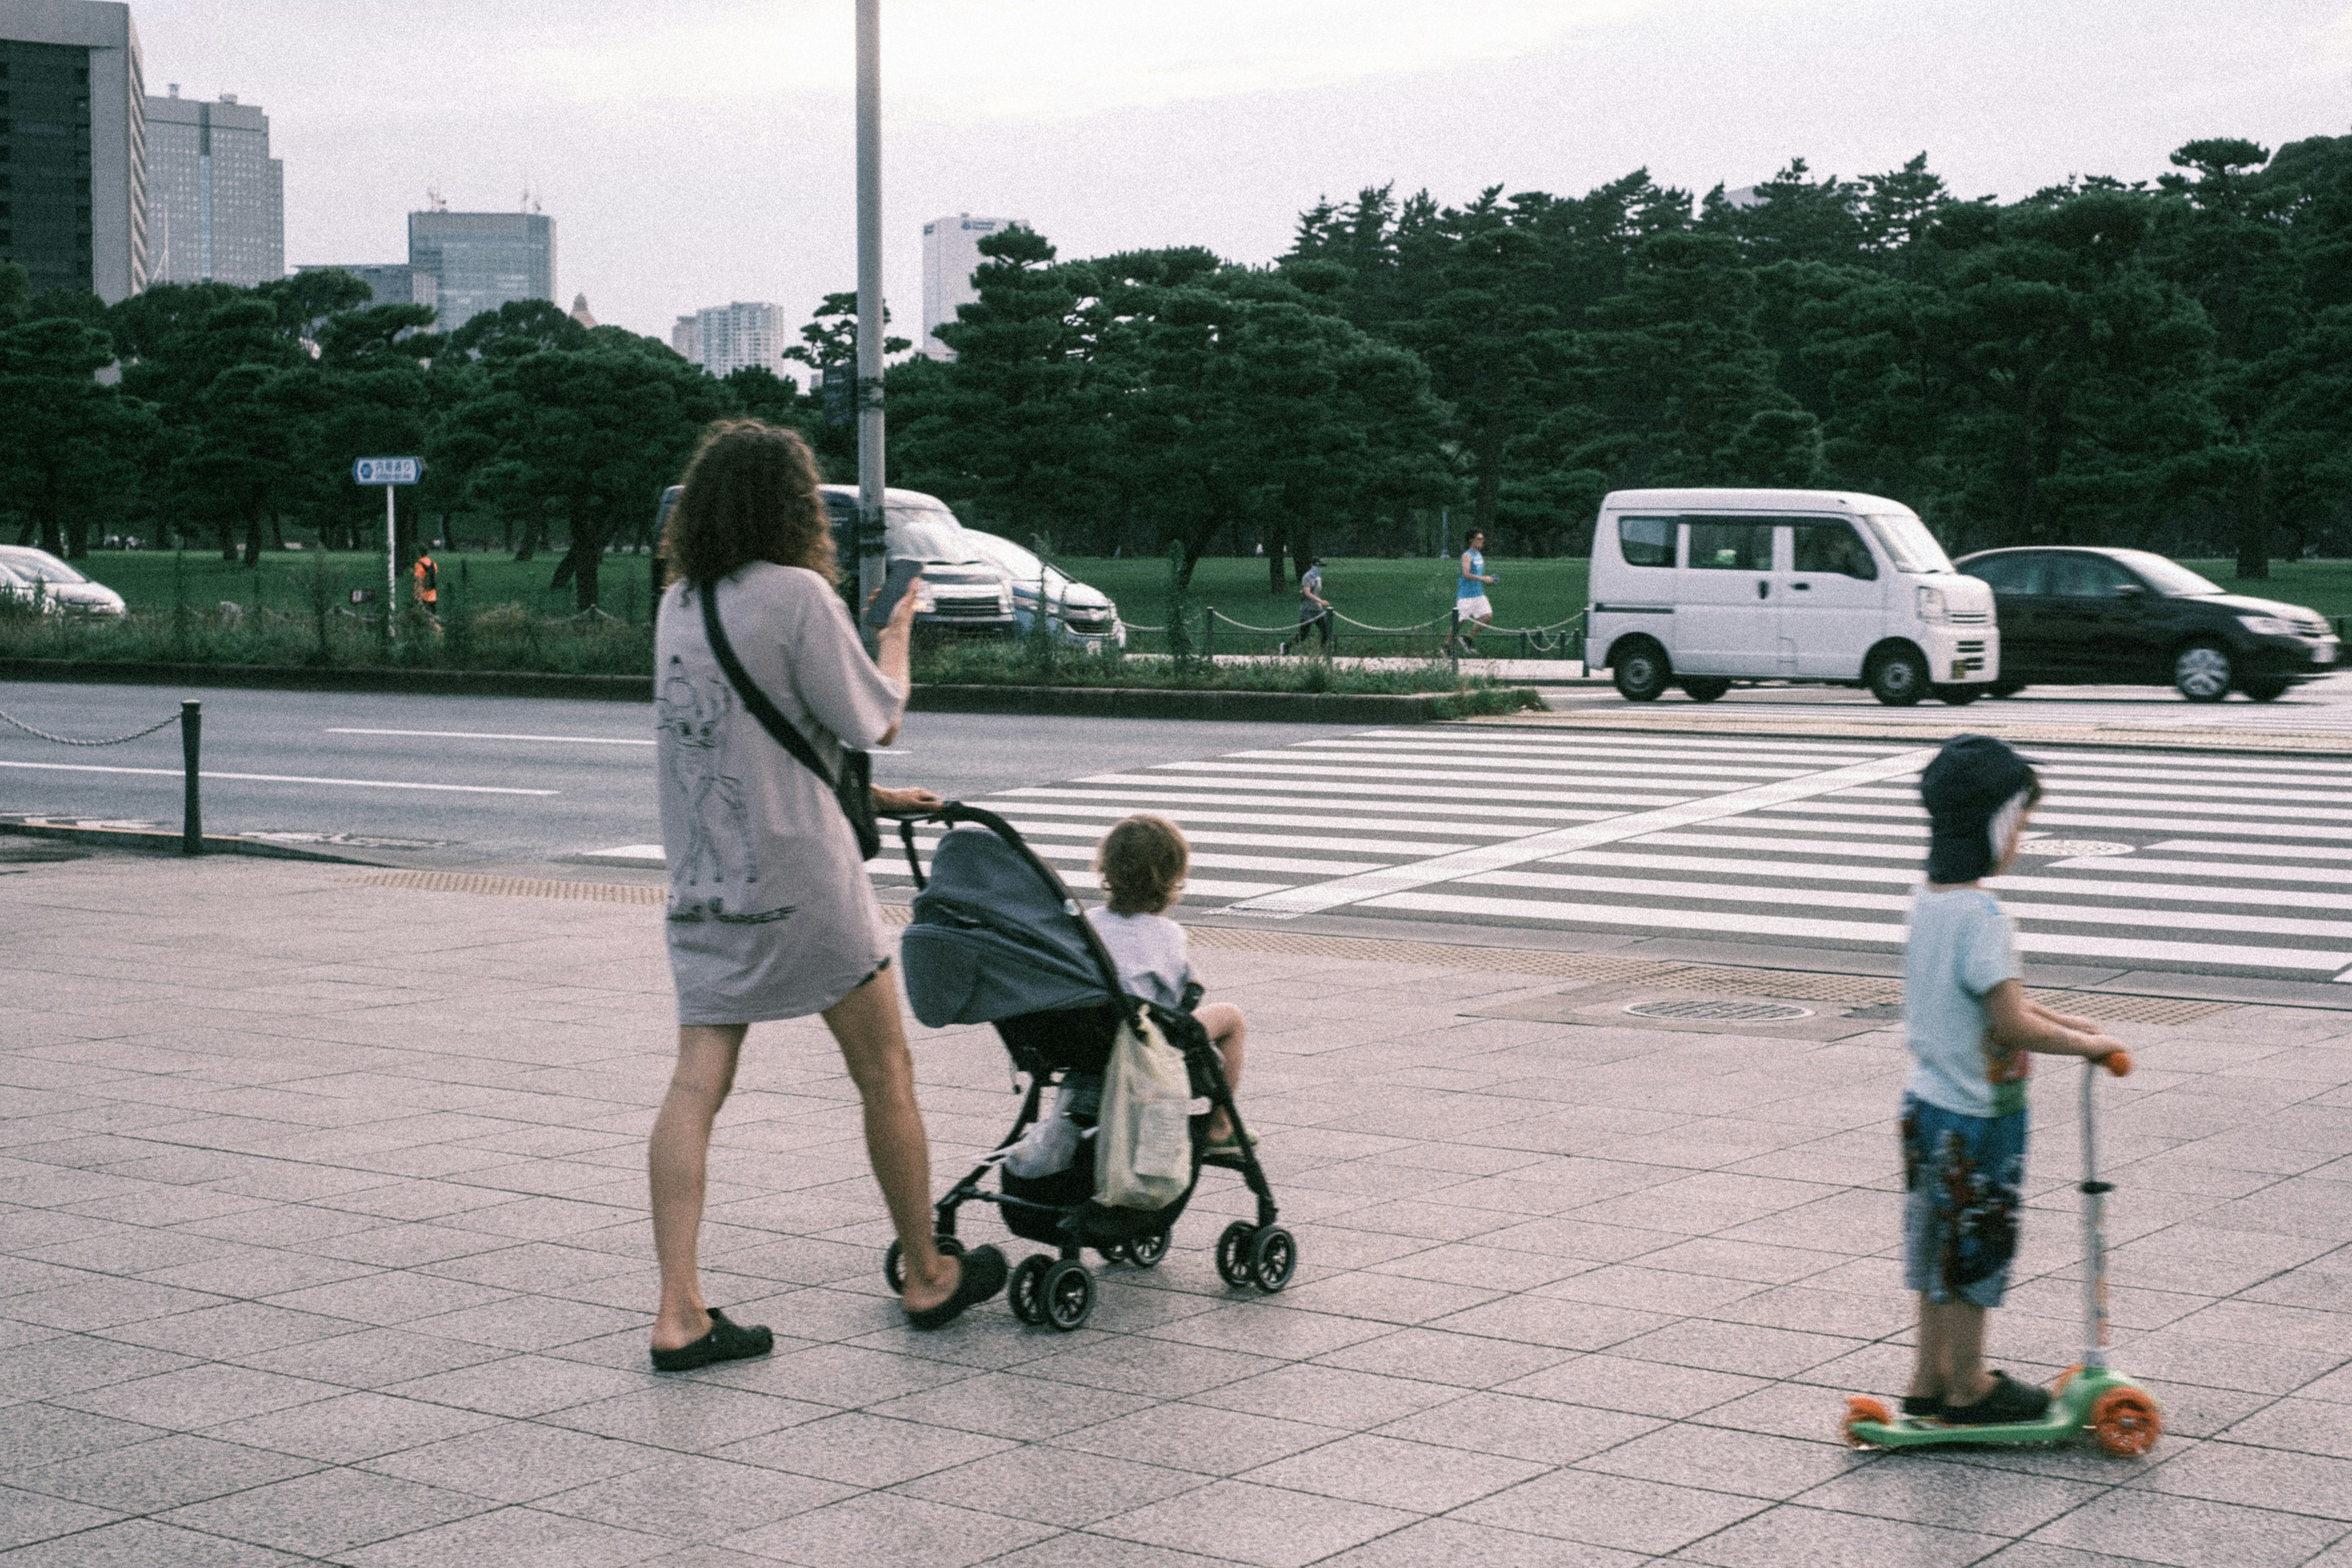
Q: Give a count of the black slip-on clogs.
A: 4